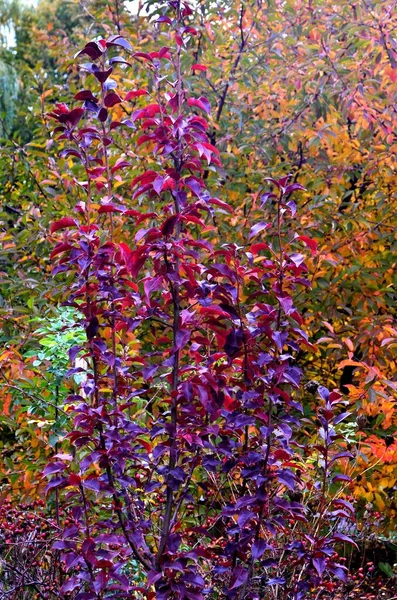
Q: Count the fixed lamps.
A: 0